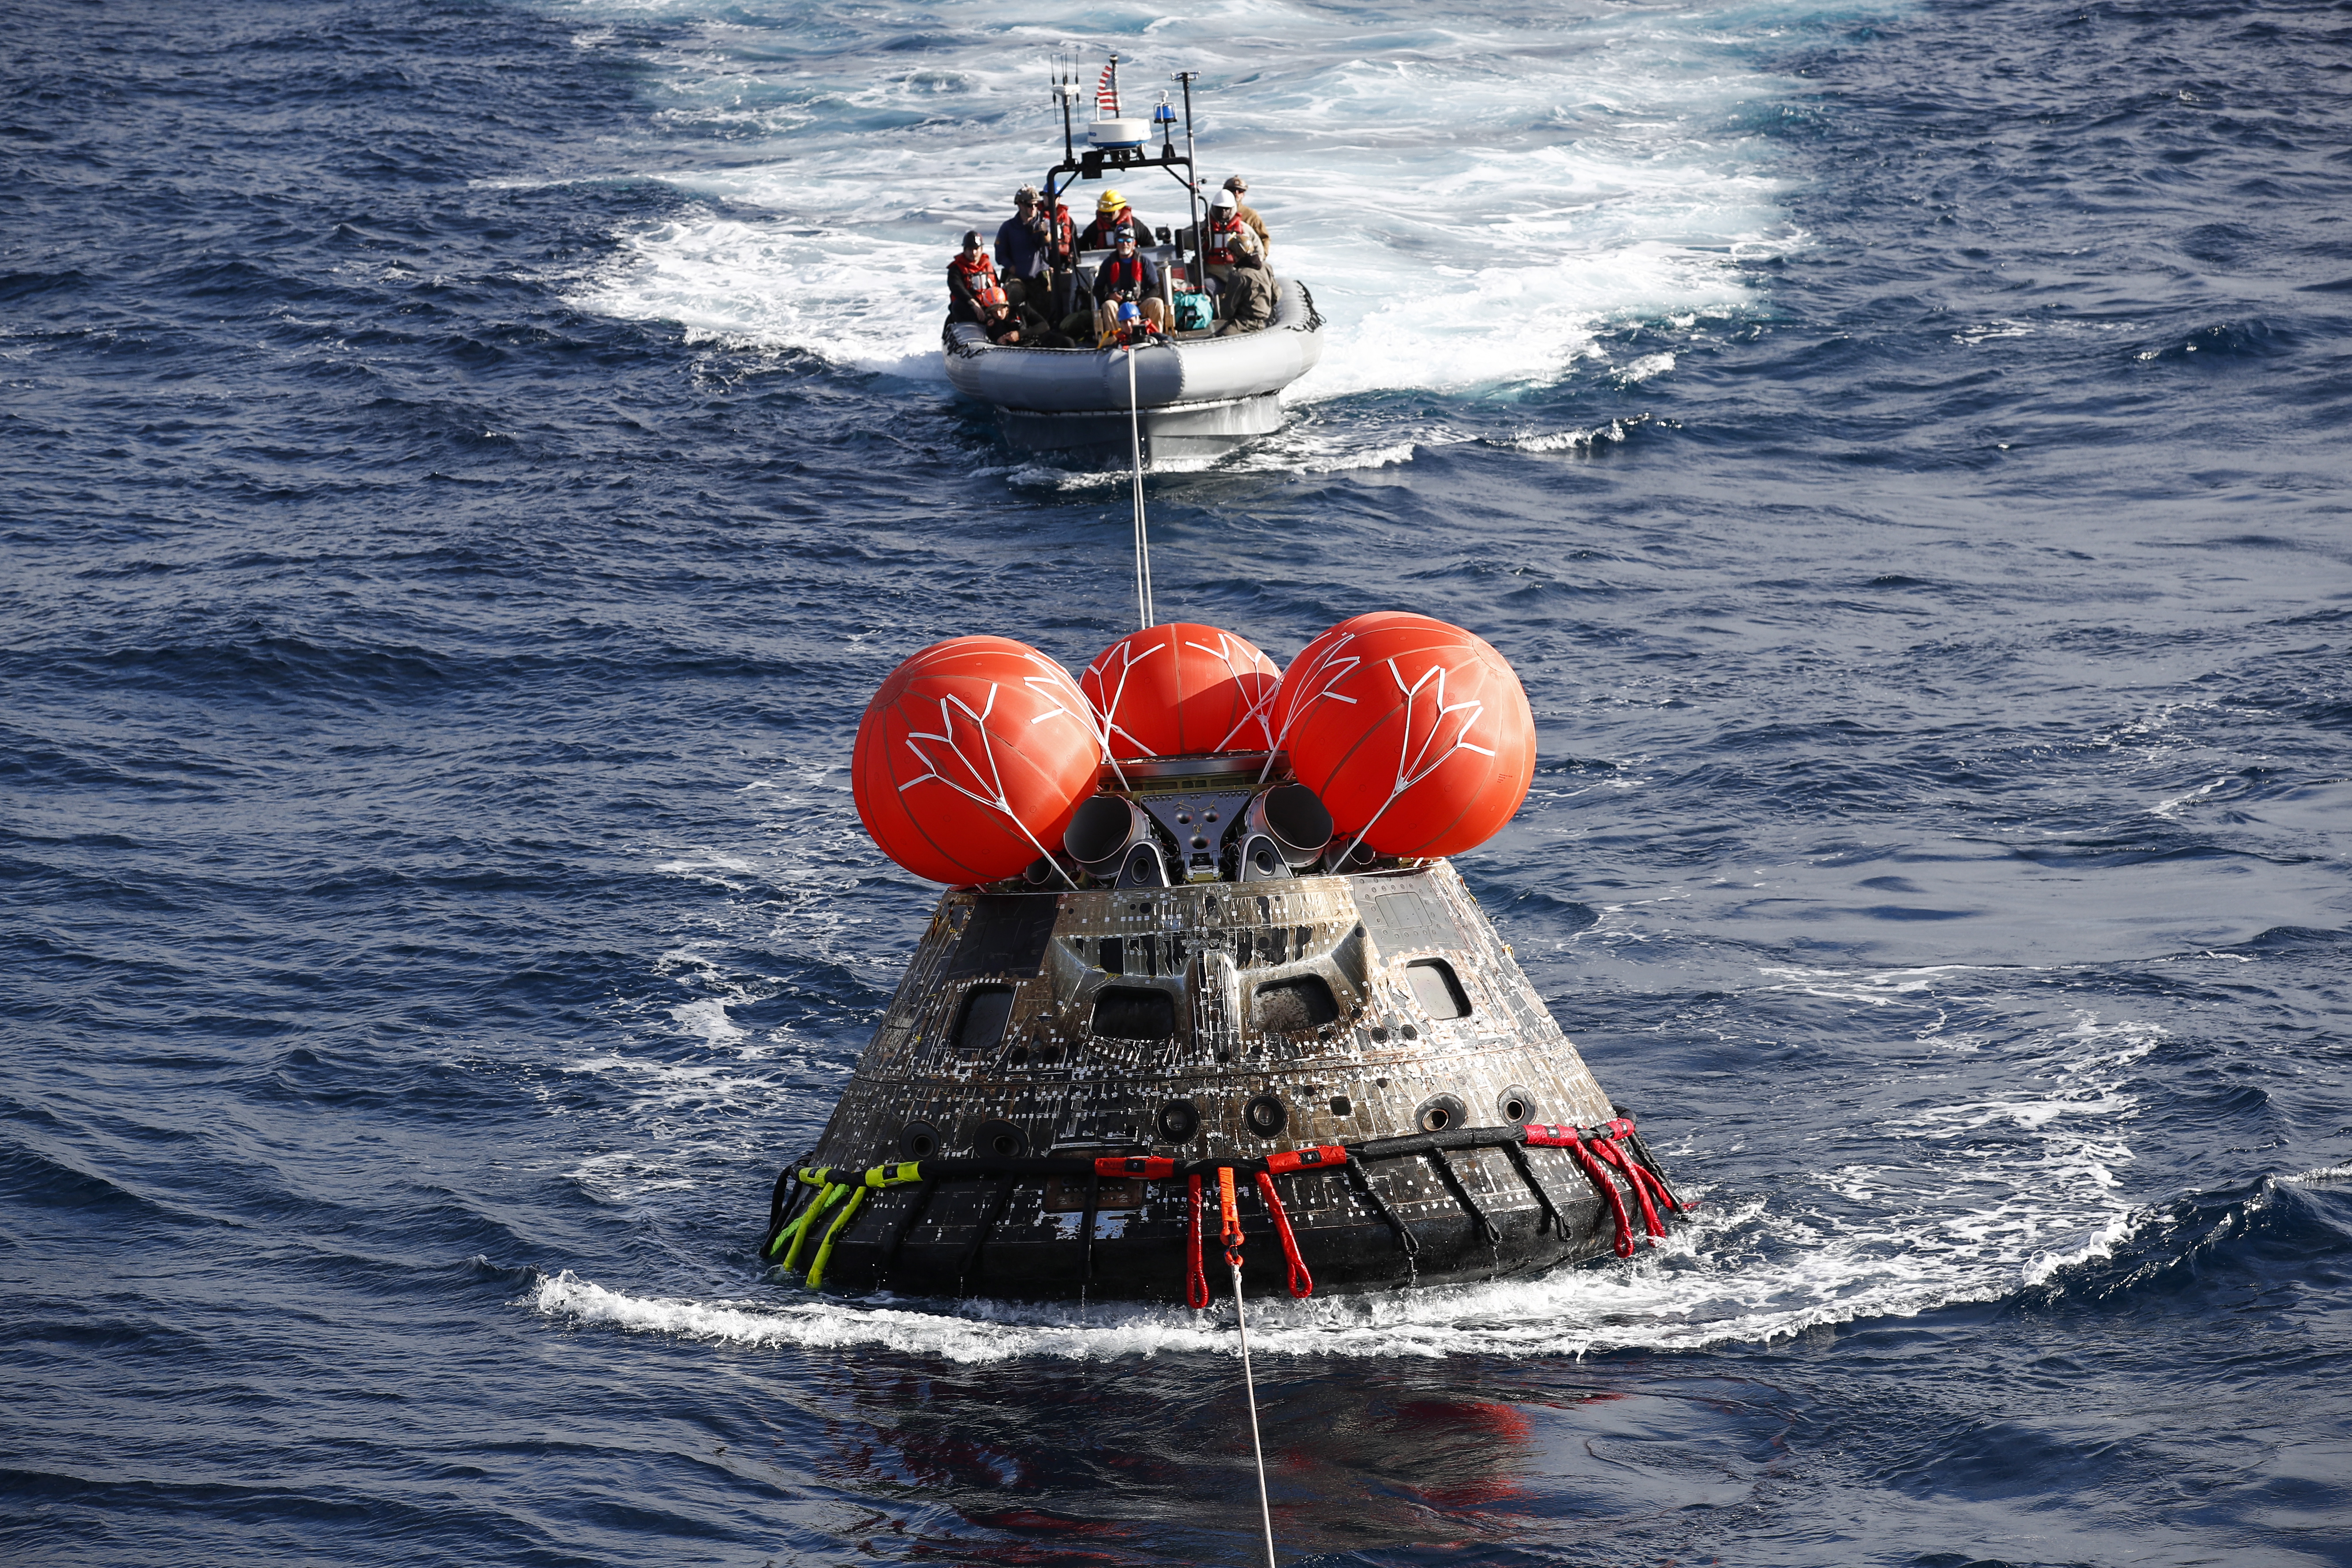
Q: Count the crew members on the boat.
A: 10